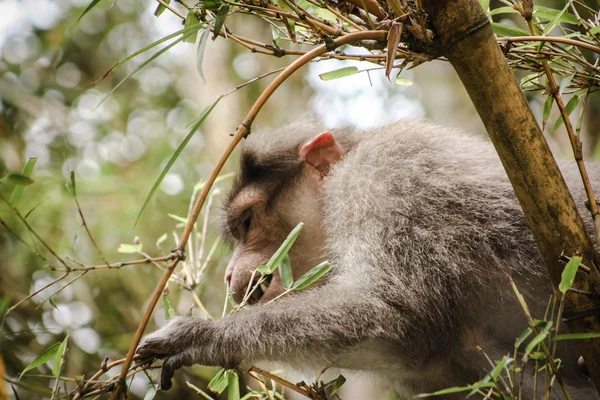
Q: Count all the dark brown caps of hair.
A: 1